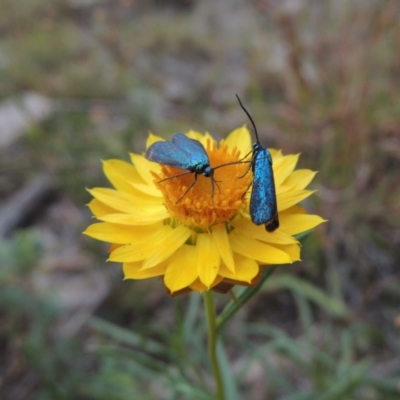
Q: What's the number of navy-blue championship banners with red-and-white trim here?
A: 0